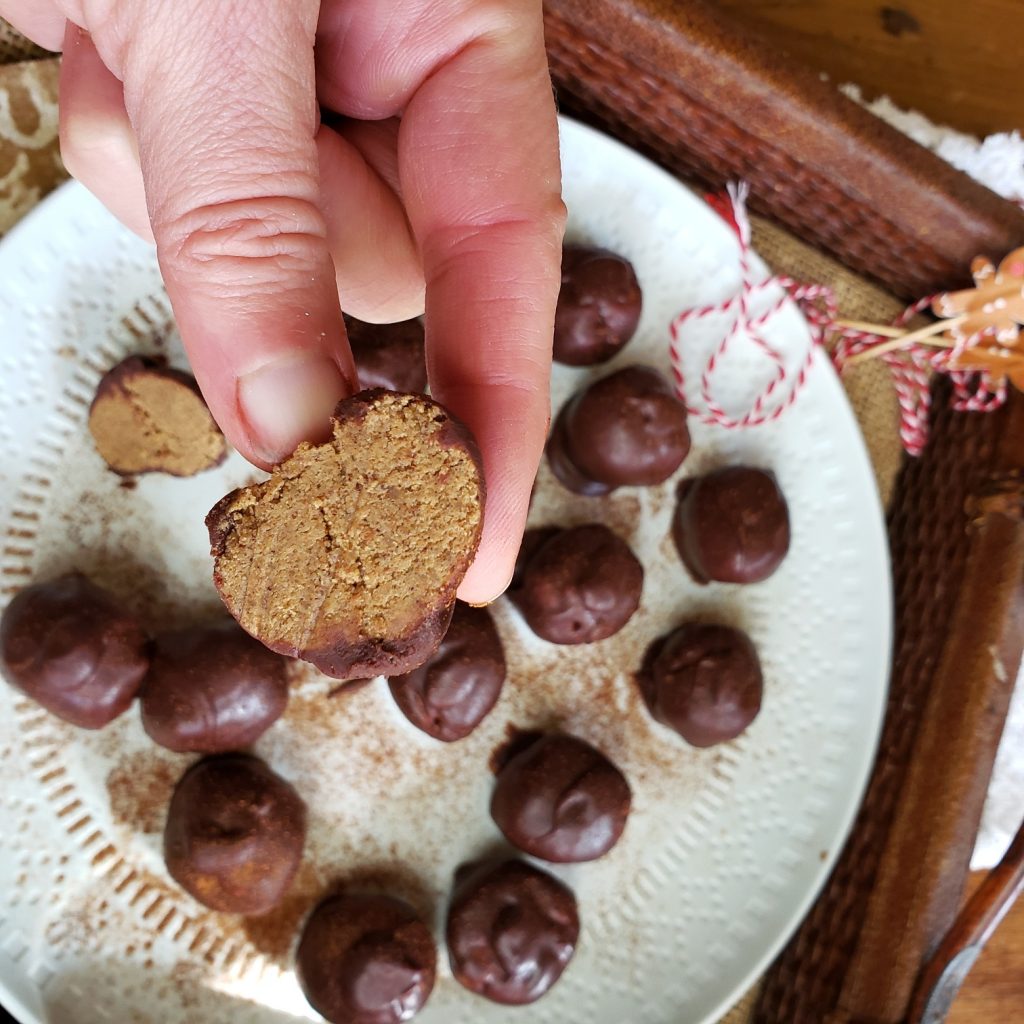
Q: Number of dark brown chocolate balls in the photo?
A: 13